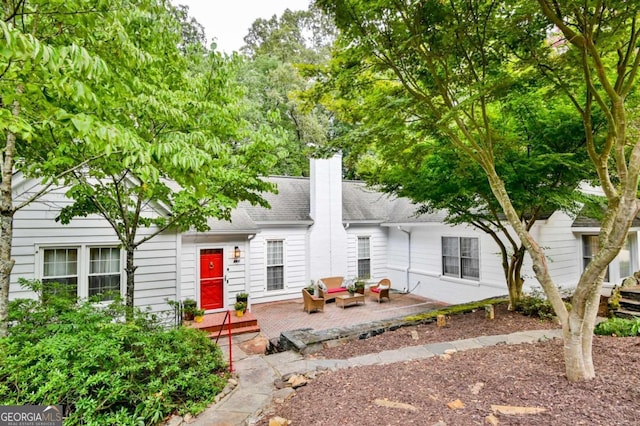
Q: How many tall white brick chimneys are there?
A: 1